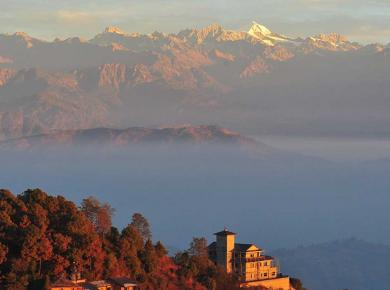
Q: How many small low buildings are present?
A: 3